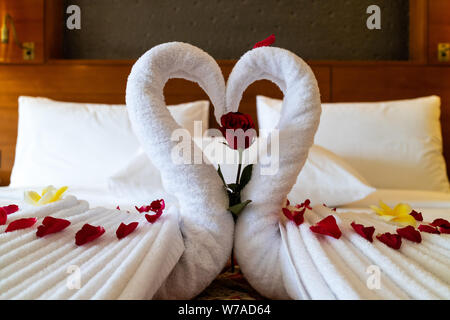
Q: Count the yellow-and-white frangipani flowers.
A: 2